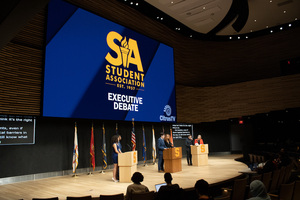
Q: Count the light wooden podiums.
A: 2